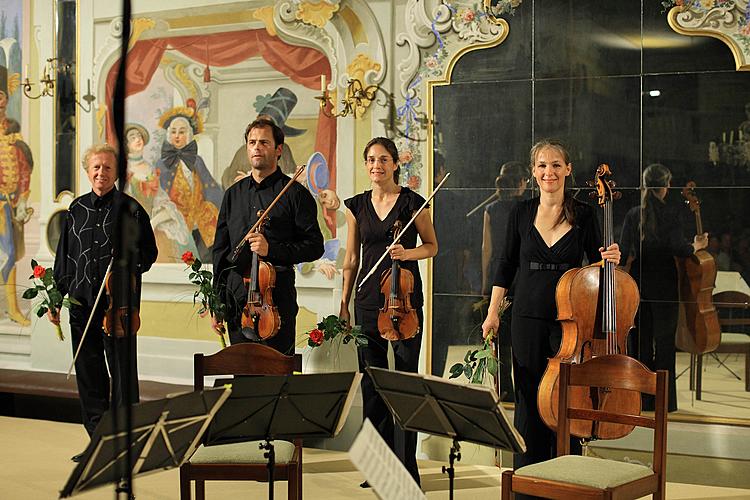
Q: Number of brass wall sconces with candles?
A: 2